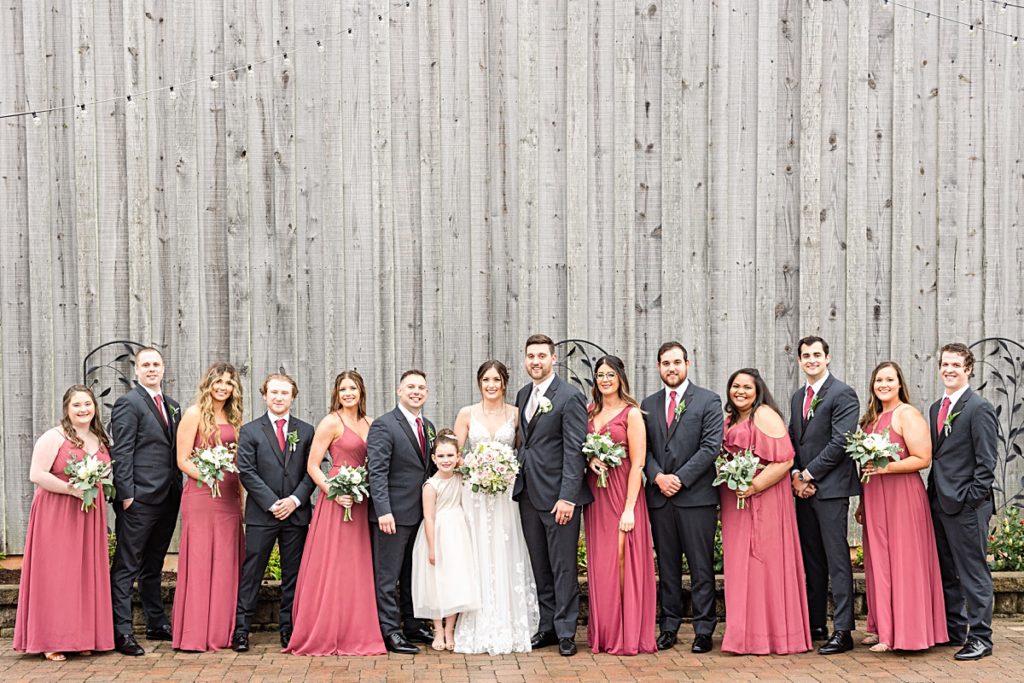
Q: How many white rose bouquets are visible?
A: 6